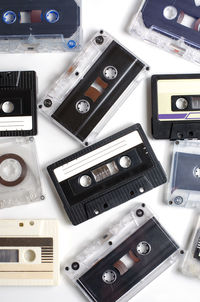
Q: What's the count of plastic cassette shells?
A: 11